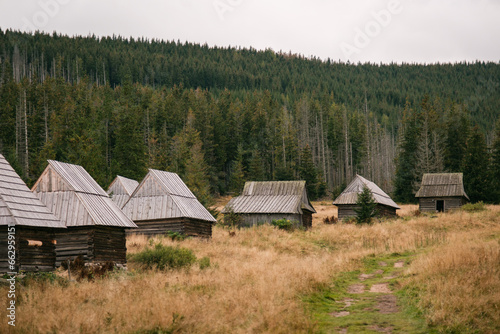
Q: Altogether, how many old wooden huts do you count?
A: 7